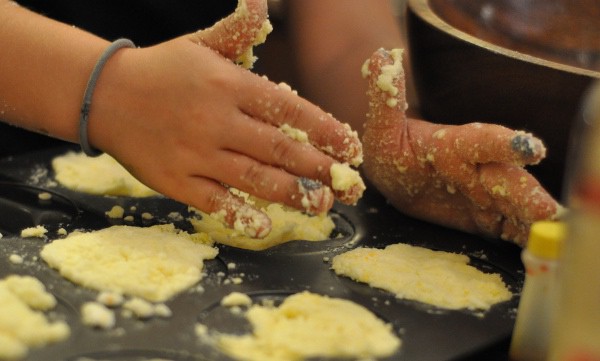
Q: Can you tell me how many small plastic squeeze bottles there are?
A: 1